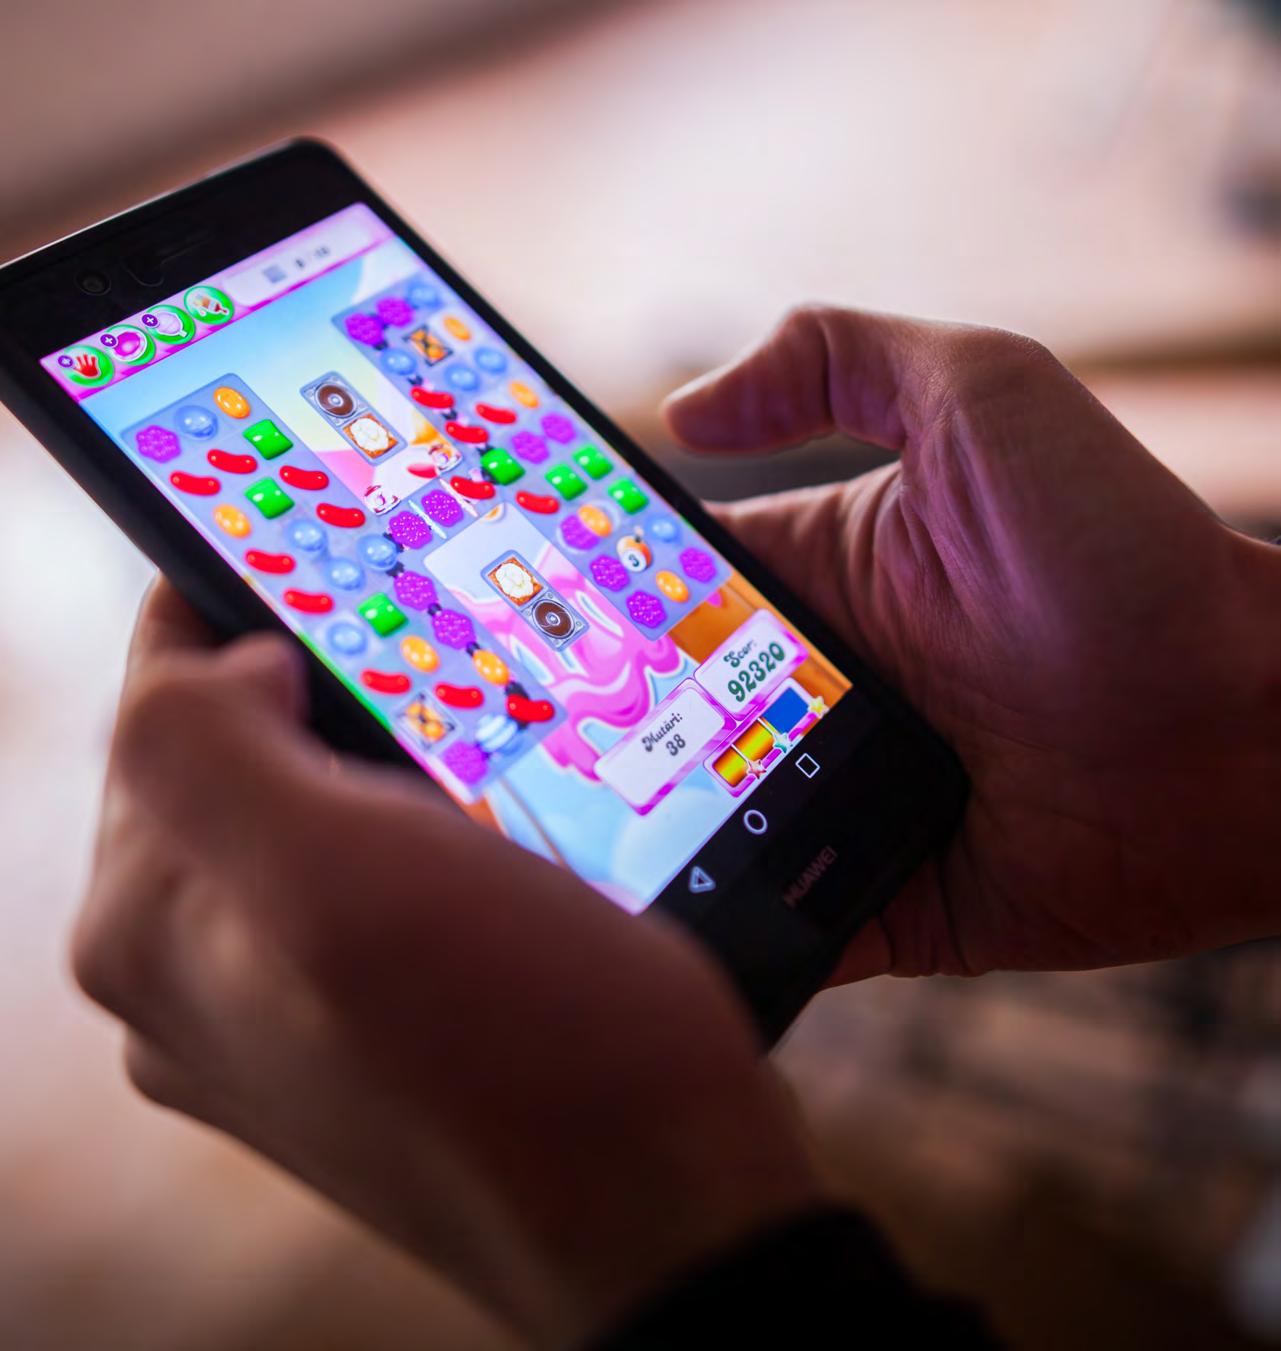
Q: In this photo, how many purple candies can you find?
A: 14